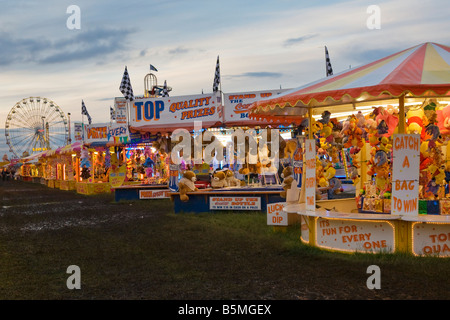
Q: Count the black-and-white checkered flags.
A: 6